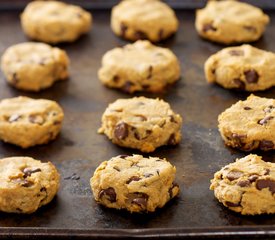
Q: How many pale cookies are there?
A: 12